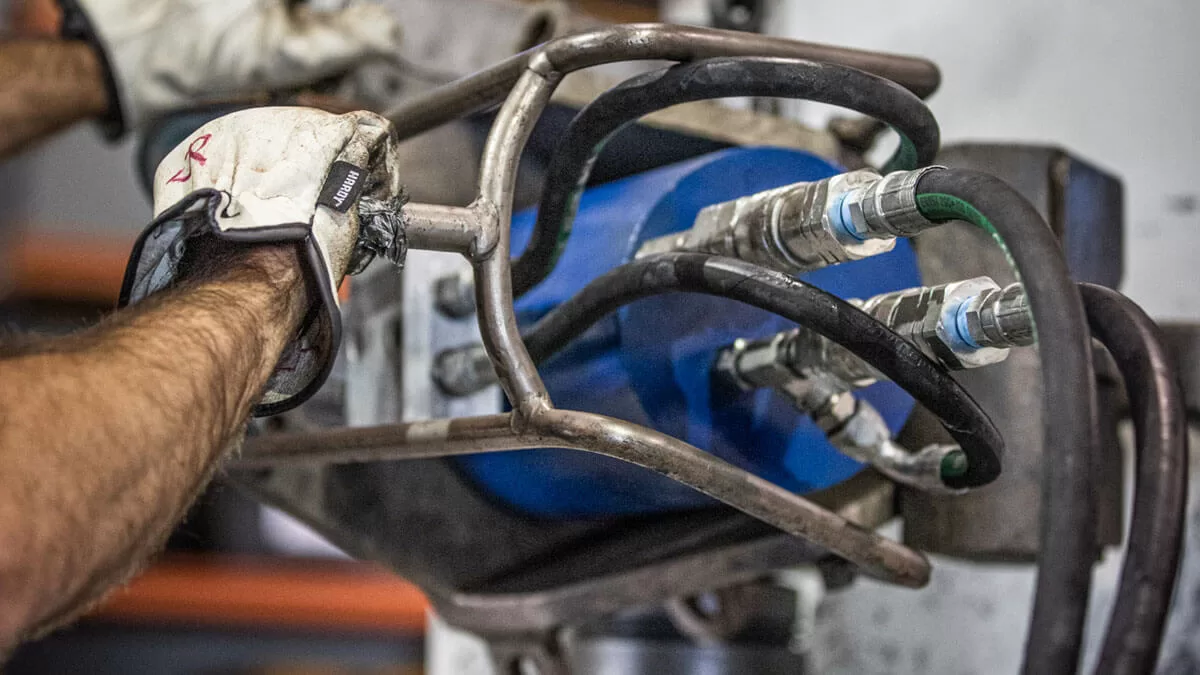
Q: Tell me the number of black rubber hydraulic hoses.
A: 4